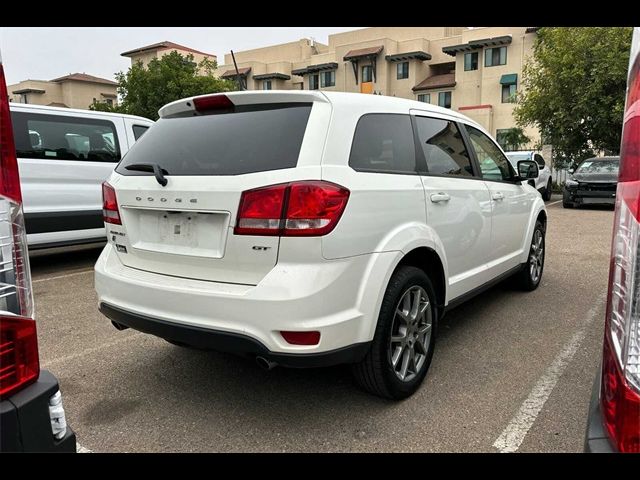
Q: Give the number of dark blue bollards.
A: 0